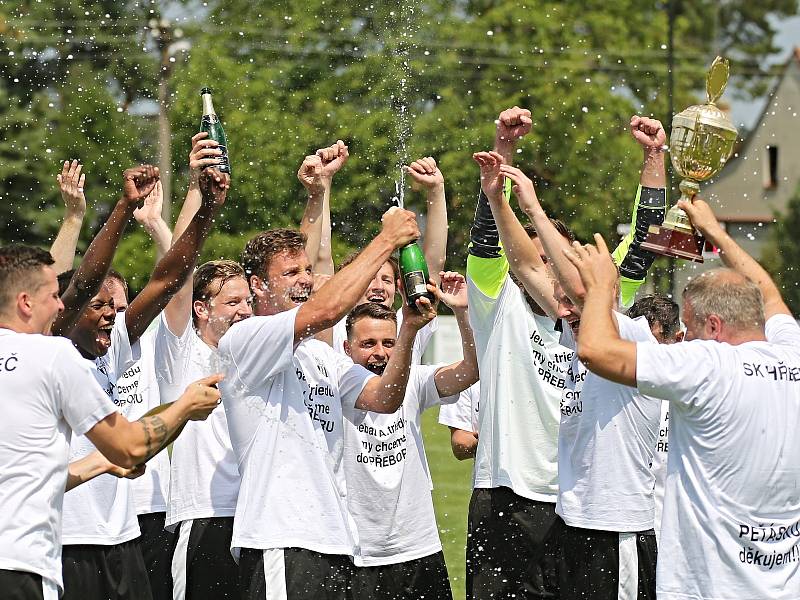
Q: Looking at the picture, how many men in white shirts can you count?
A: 12